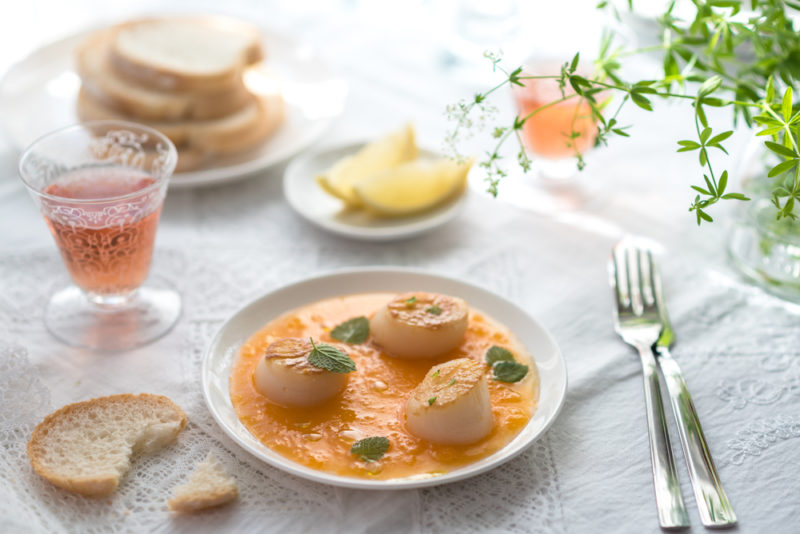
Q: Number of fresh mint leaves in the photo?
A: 5